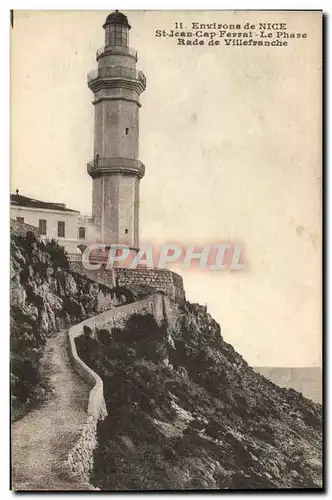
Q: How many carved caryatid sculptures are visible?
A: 0